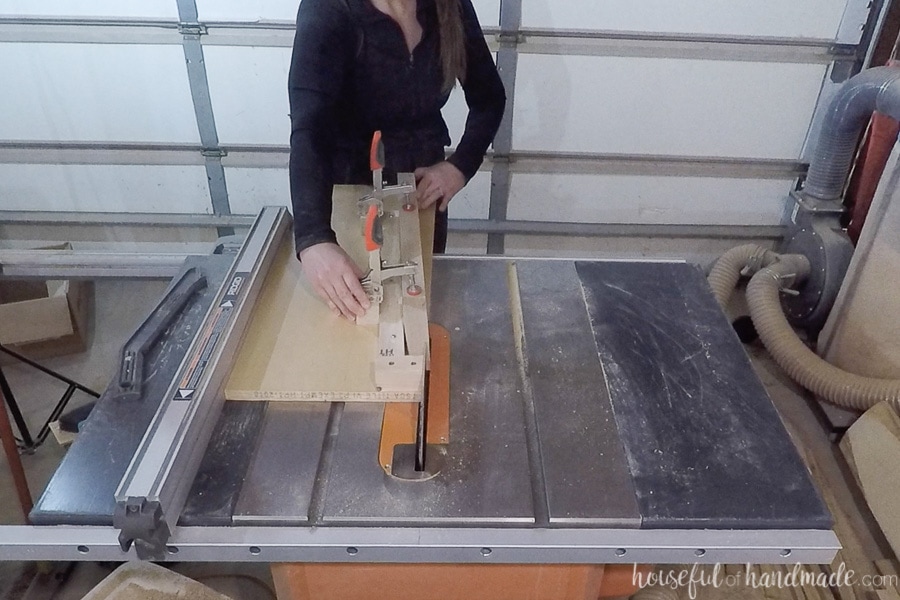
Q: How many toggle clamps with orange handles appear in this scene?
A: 2